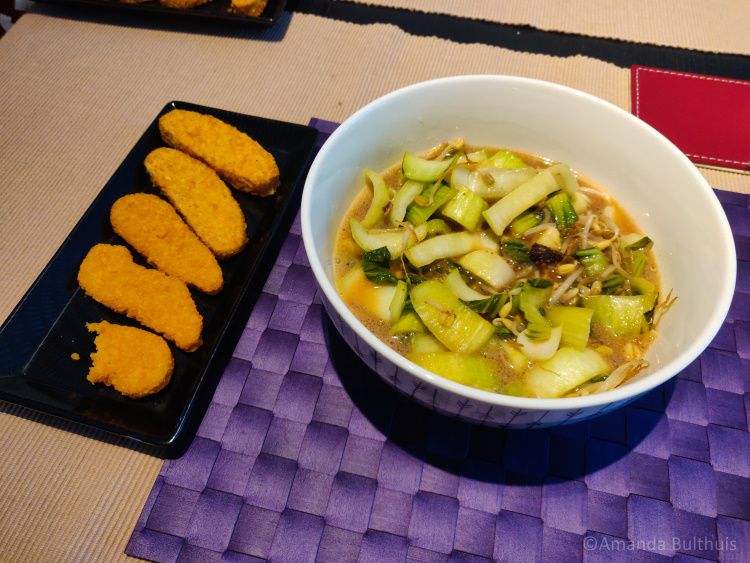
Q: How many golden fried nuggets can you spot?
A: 5